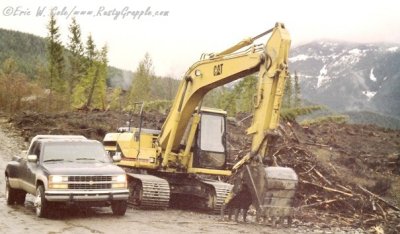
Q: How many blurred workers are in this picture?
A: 0